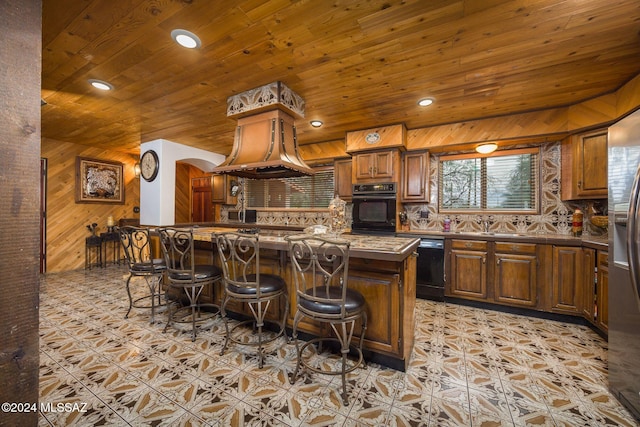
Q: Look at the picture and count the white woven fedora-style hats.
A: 0